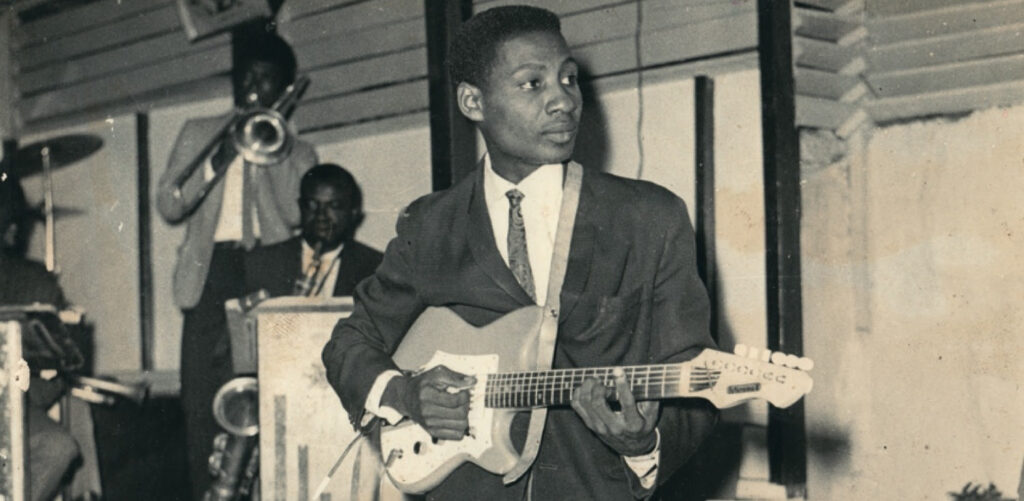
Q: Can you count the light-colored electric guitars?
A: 1